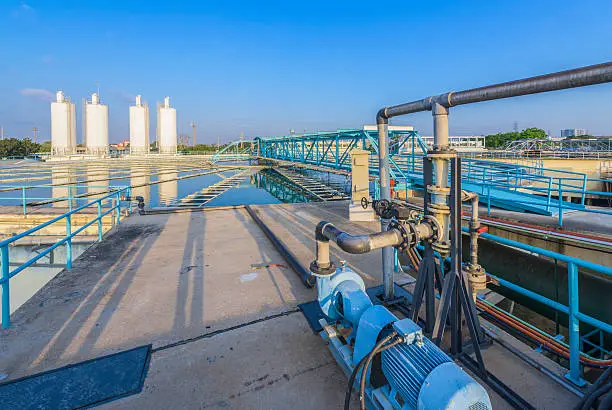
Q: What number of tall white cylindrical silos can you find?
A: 4